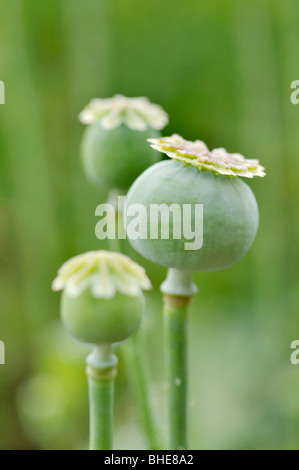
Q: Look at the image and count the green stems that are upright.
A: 3